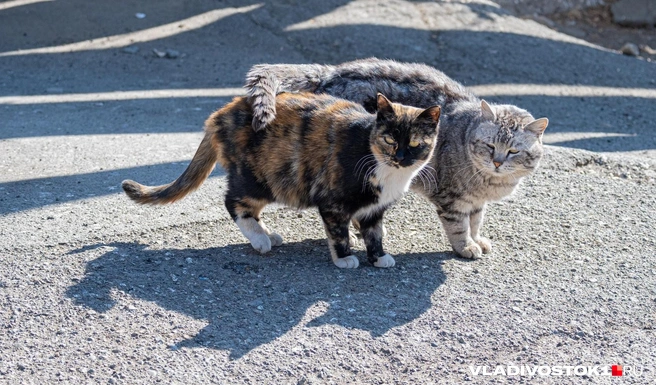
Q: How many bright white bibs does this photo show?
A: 1